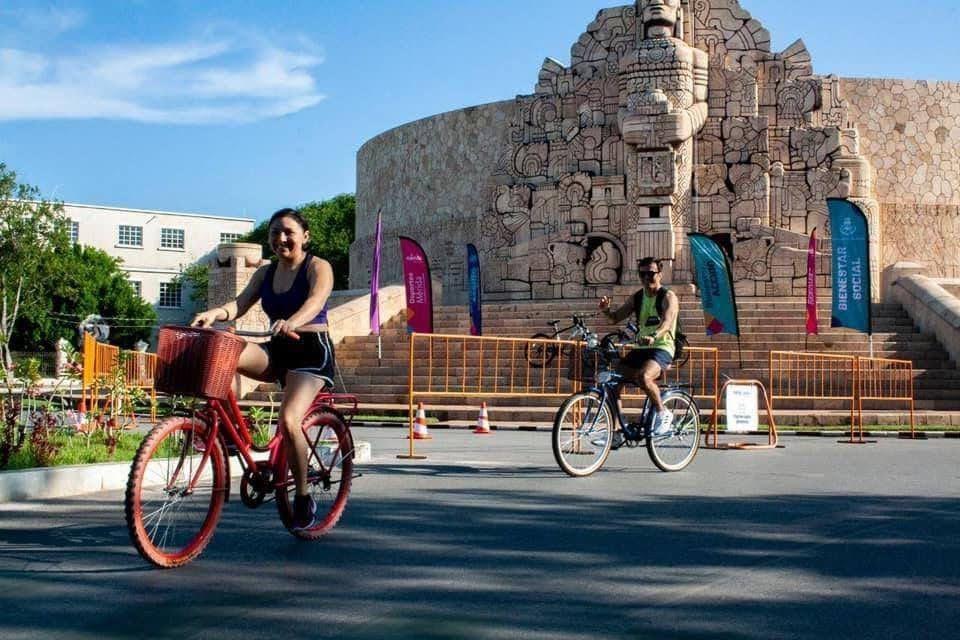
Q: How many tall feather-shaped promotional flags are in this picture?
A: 6